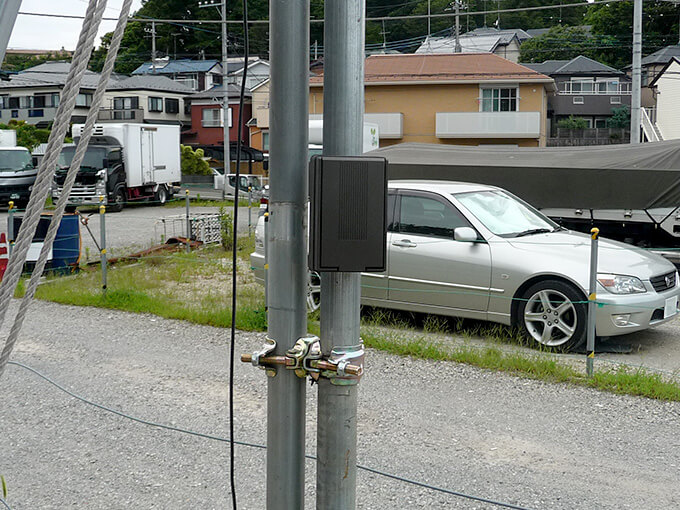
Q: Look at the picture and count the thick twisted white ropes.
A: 3